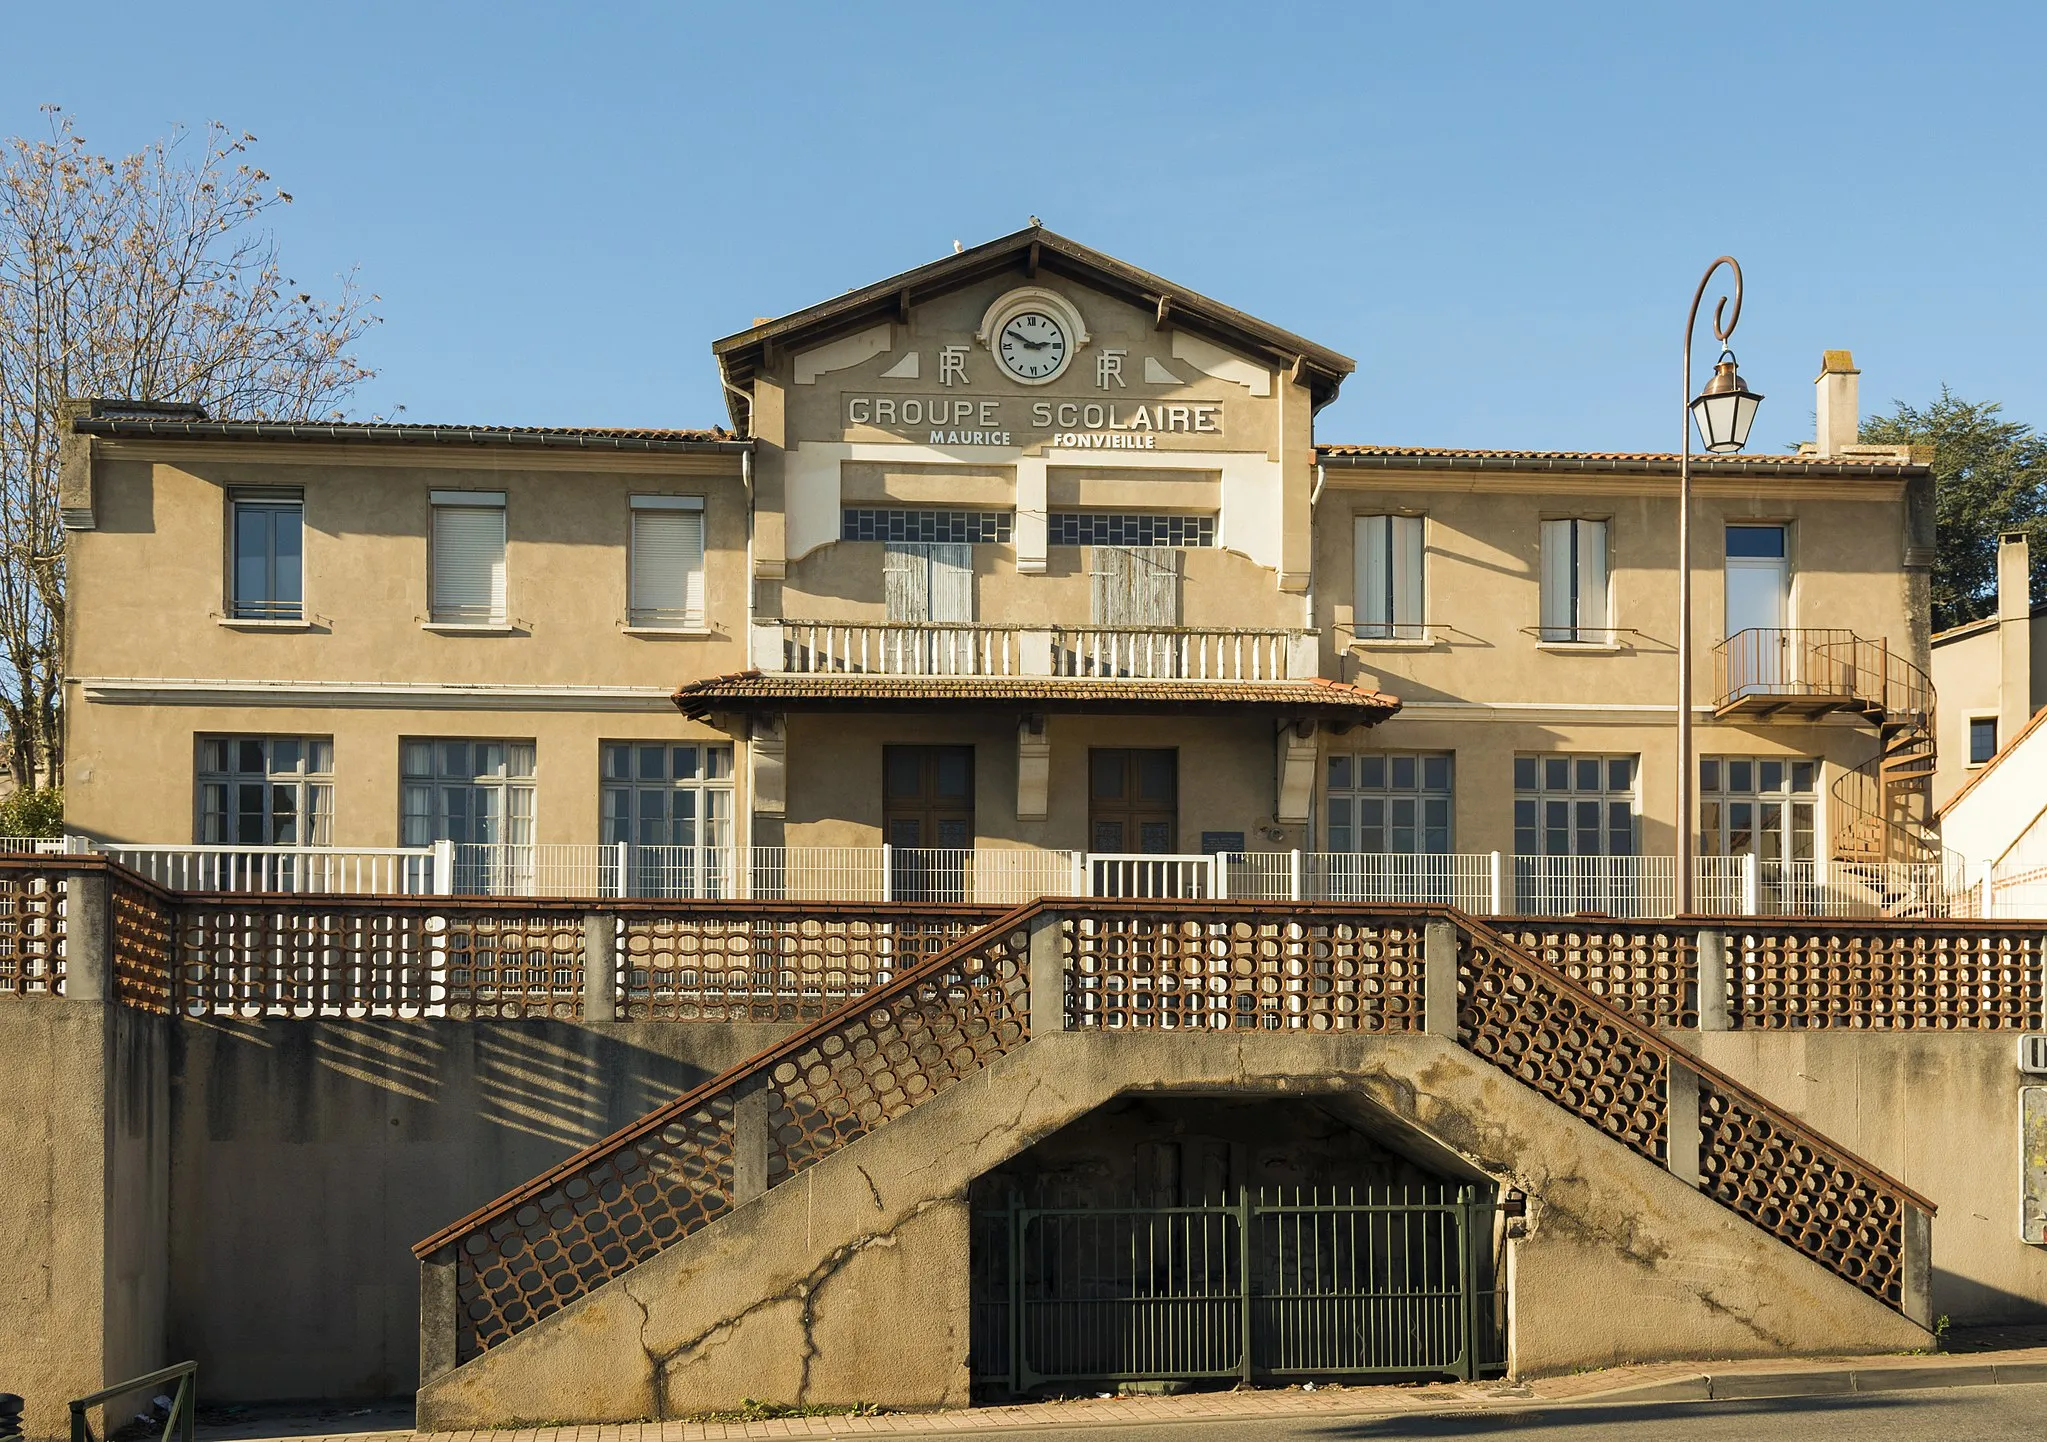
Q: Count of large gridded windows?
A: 6